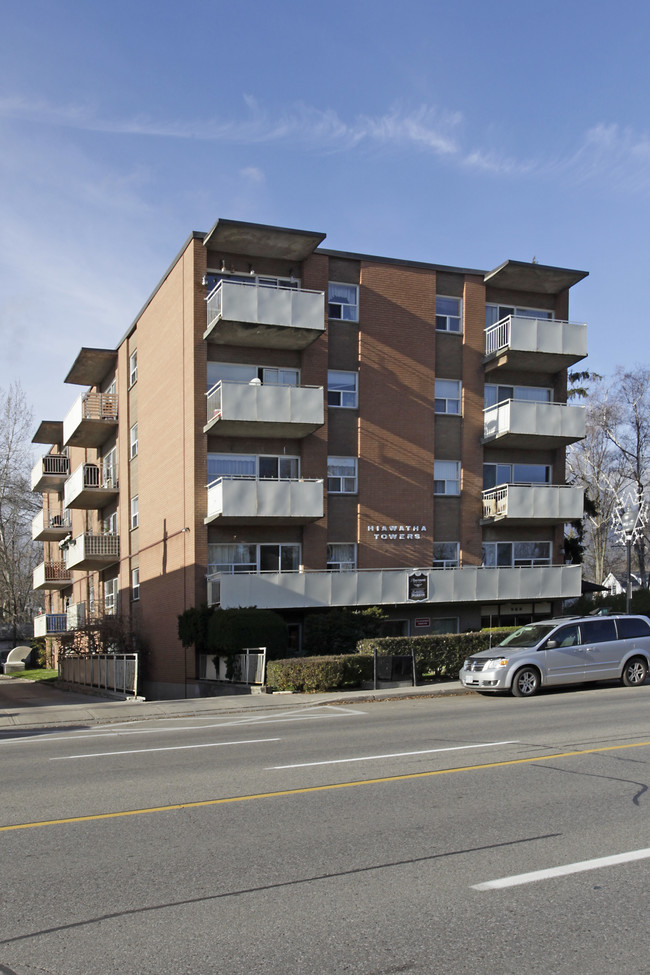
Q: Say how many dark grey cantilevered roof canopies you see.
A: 4